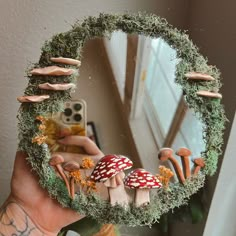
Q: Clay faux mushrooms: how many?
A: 13